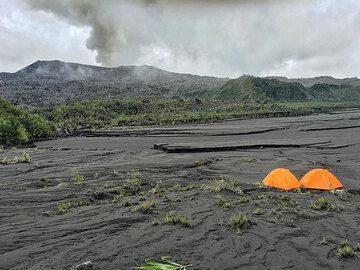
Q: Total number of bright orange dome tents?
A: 2